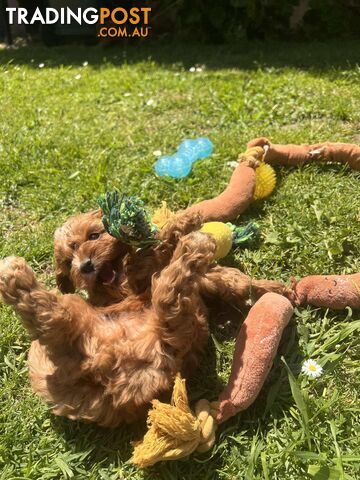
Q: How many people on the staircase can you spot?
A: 0